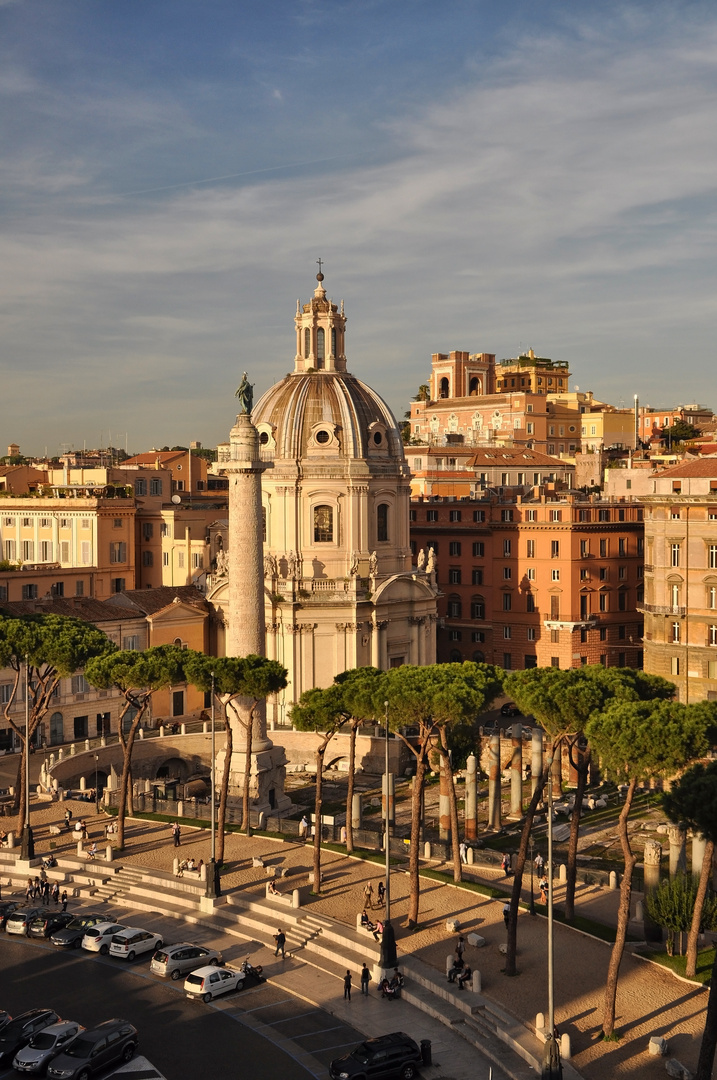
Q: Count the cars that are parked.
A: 13